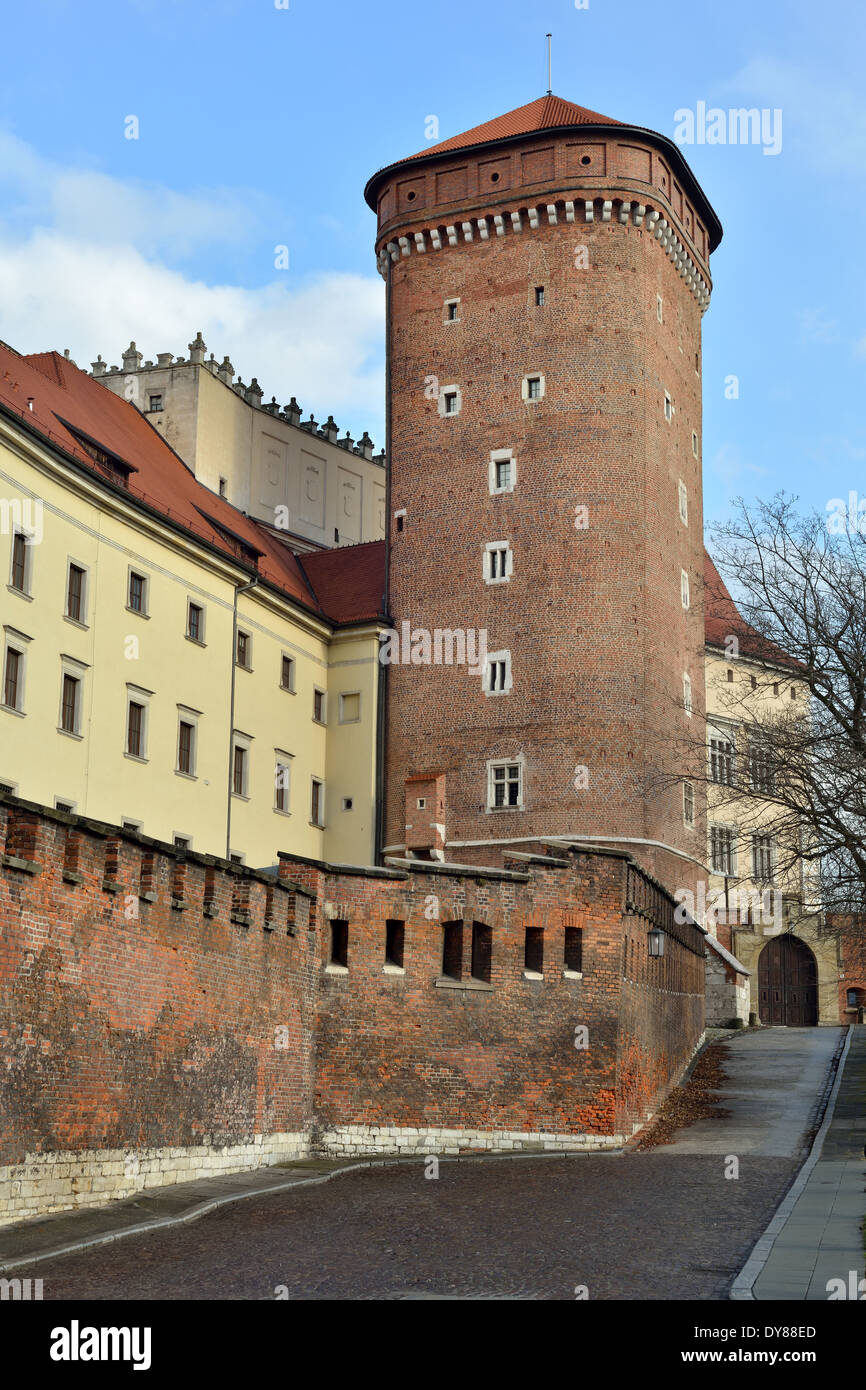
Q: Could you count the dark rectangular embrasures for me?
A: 6